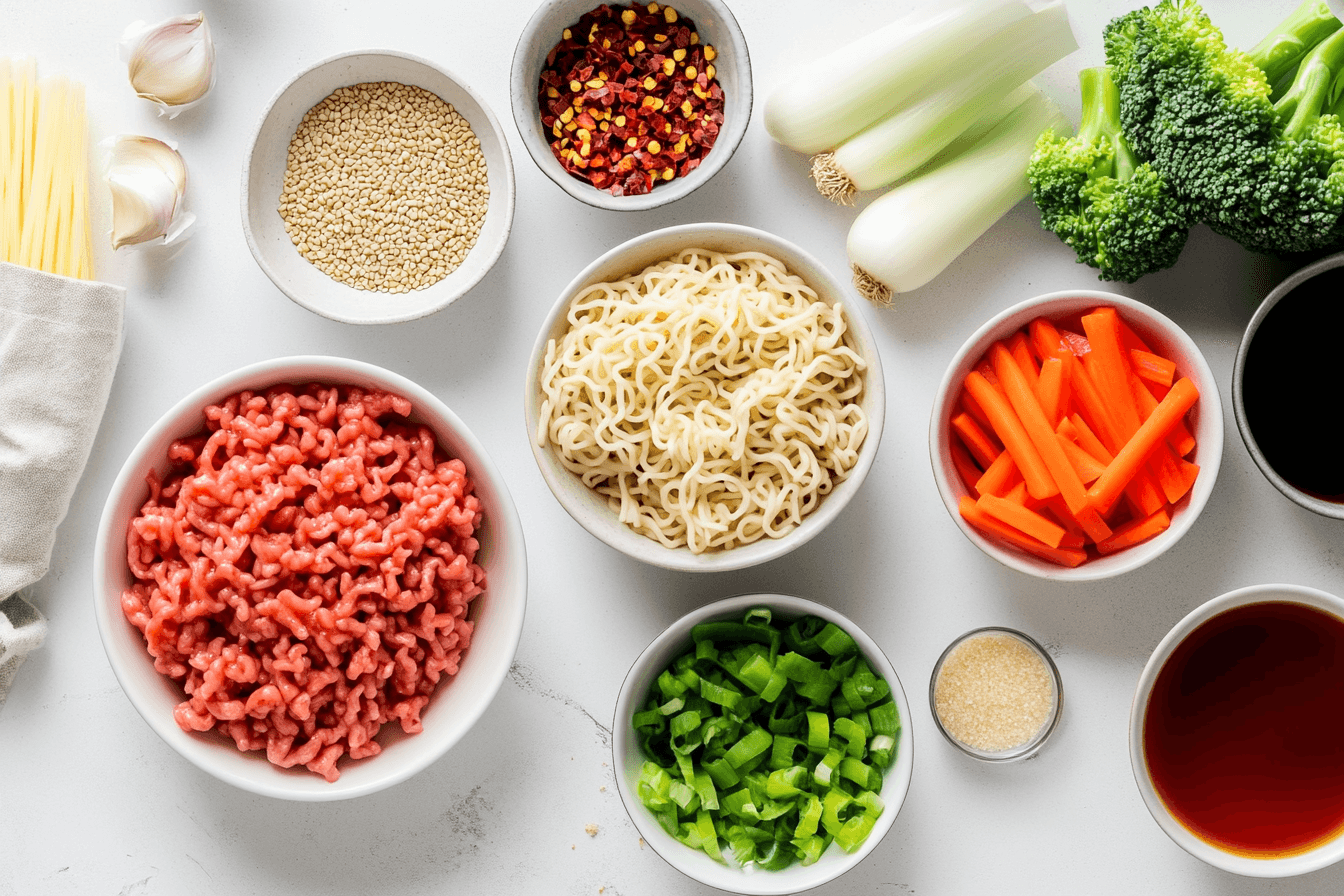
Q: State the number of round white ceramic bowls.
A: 8